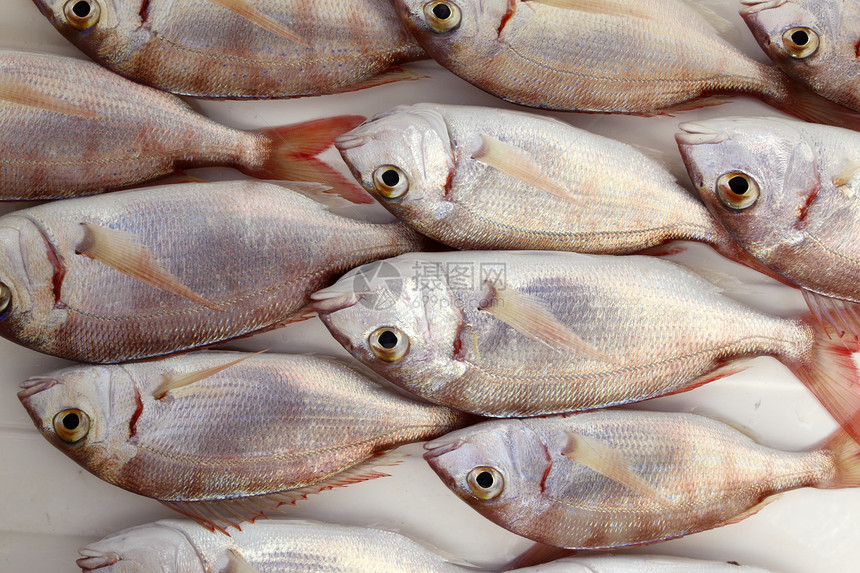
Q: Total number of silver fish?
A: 12